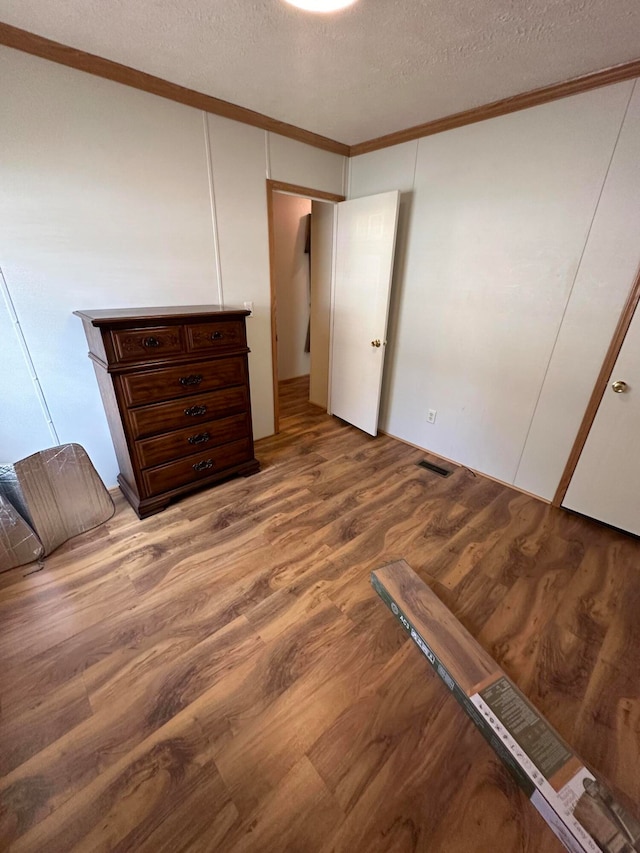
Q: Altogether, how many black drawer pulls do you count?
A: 6